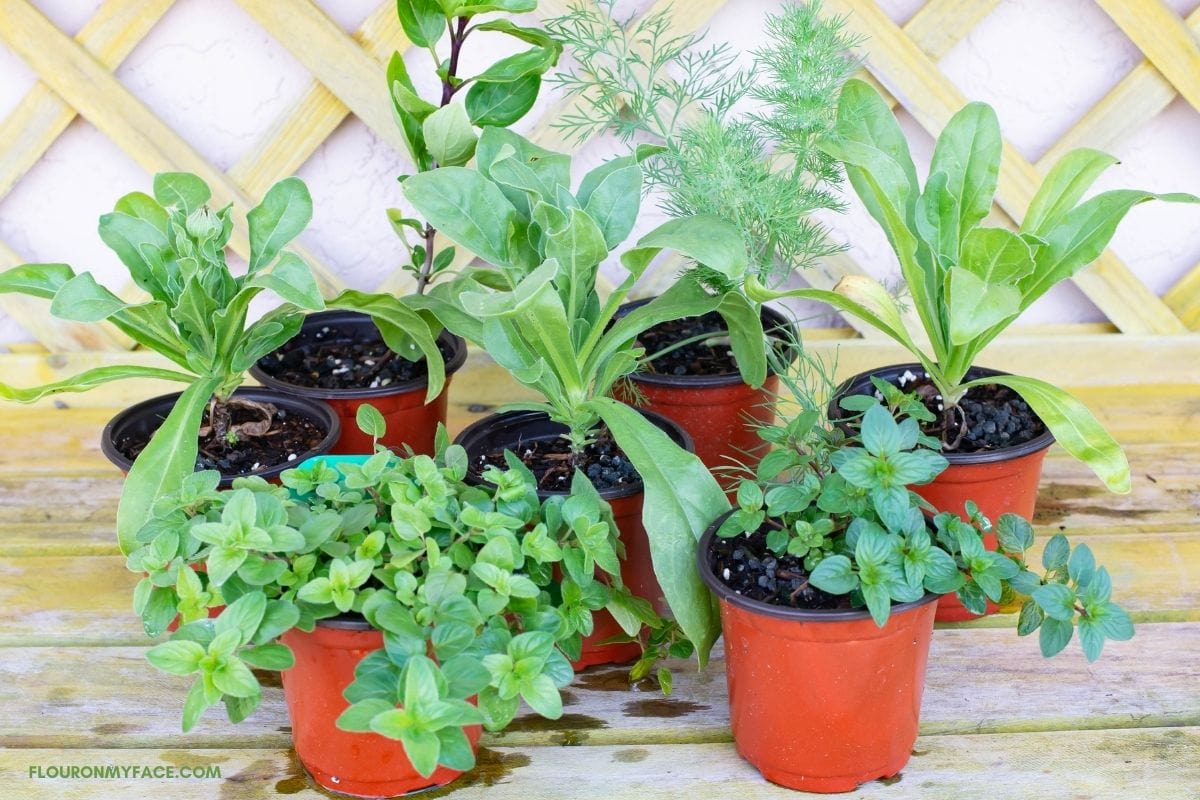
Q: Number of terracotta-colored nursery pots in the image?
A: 7